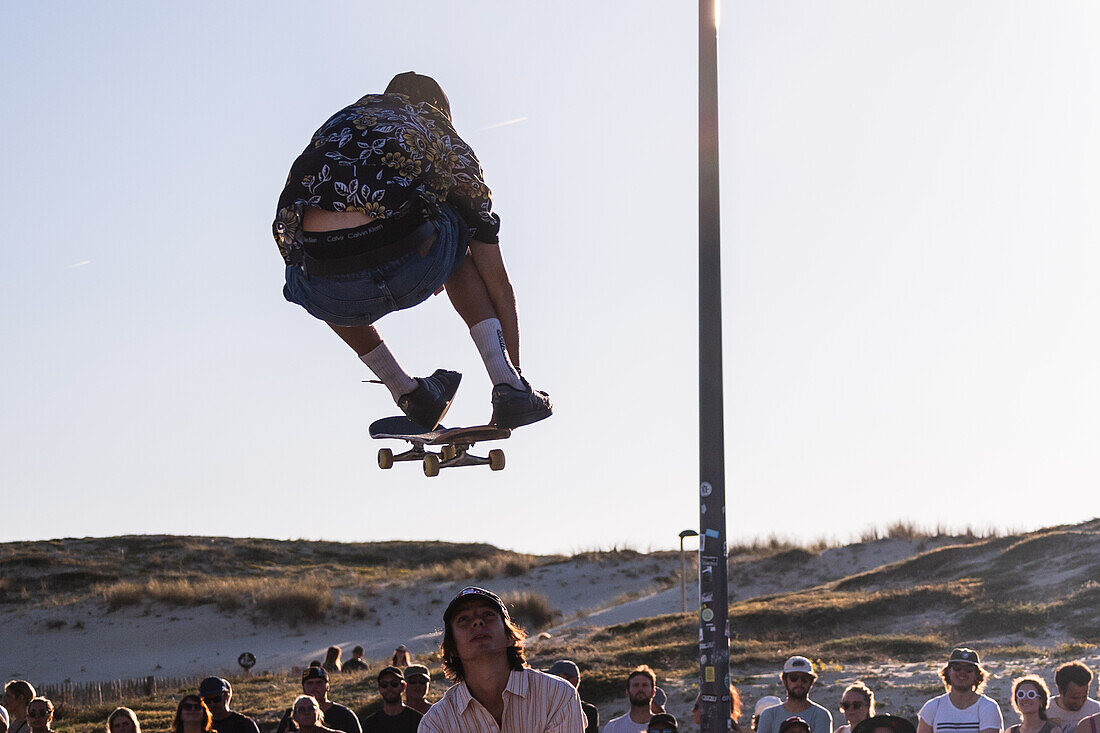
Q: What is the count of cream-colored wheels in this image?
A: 4